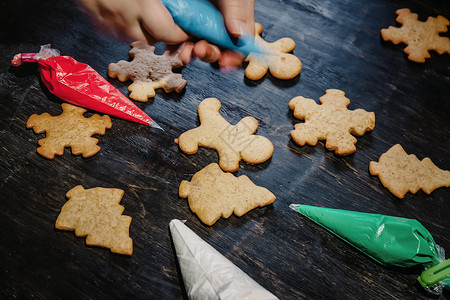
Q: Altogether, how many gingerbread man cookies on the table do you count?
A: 2